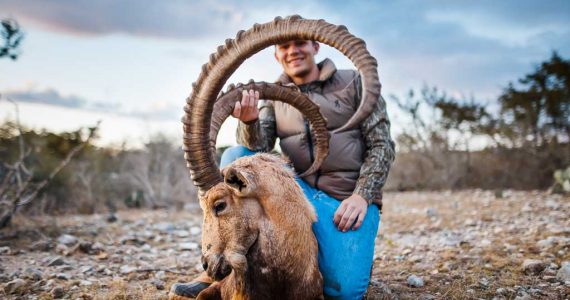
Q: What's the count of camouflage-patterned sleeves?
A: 2